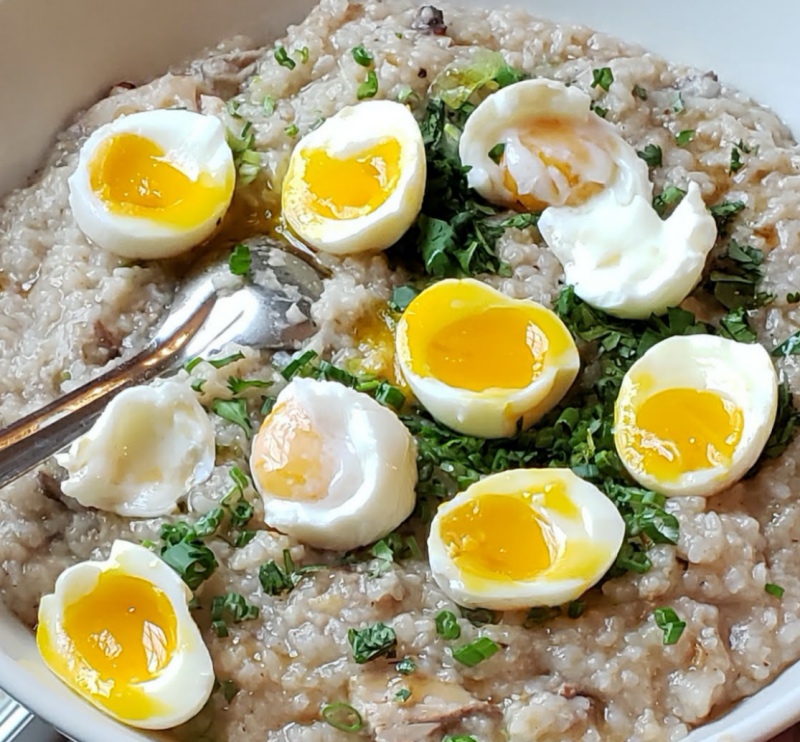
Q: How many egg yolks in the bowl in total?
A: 8